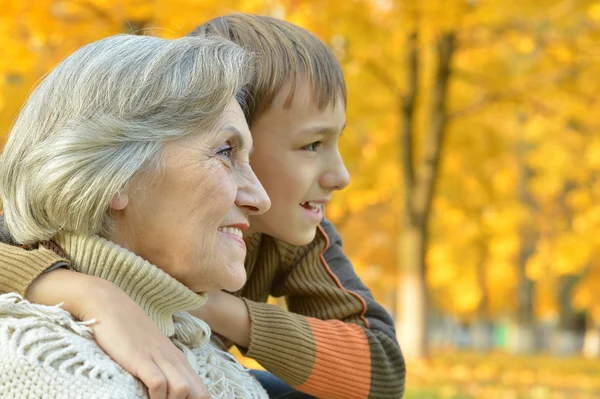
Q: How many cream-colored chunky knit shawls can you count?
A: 1